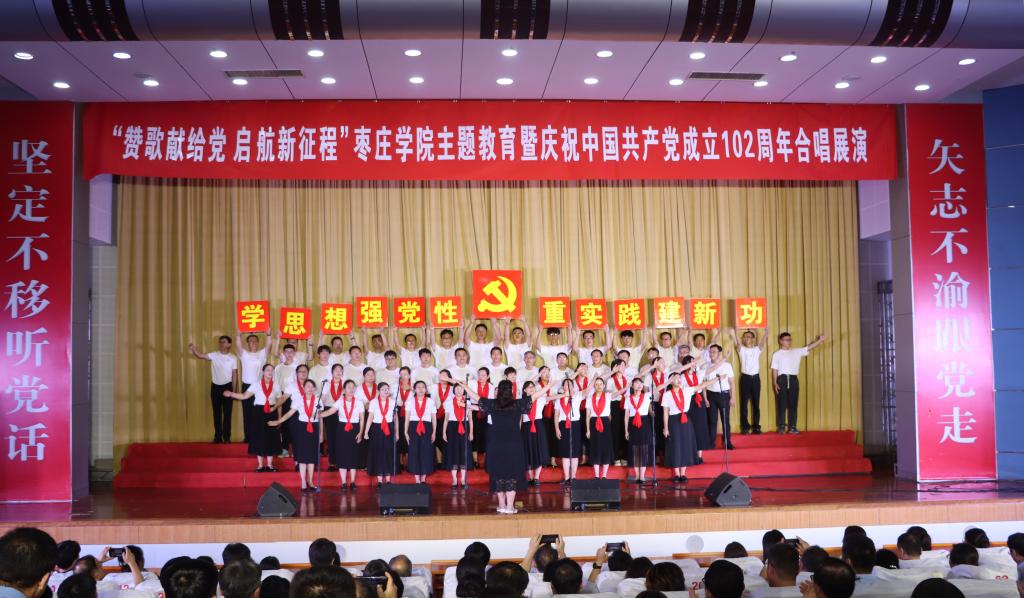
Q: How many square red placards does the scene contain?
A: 13